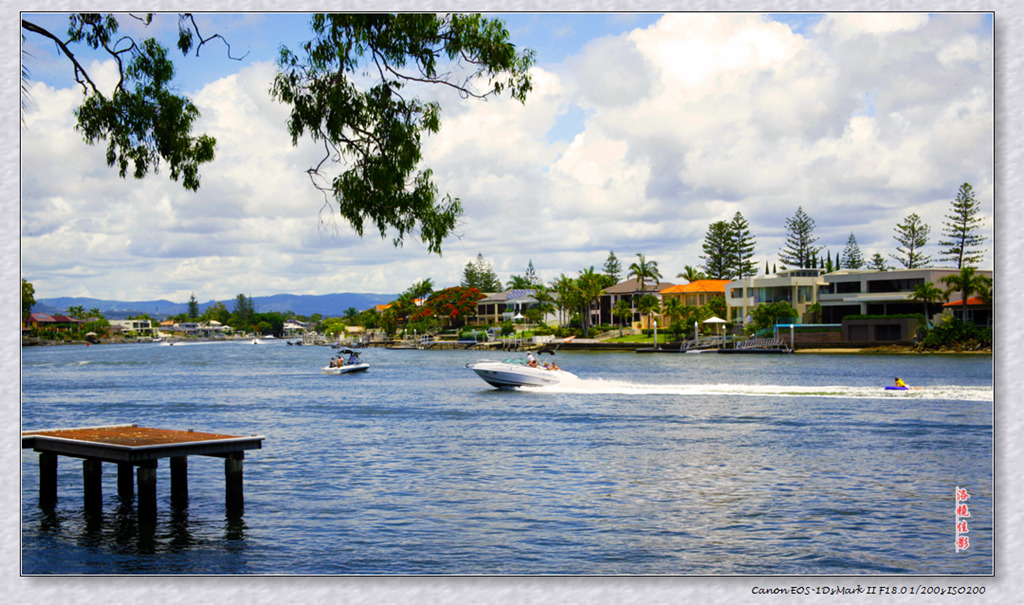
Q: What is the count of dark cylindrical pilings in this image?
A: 6